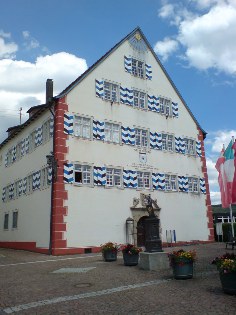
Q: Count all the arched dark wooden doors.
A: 1